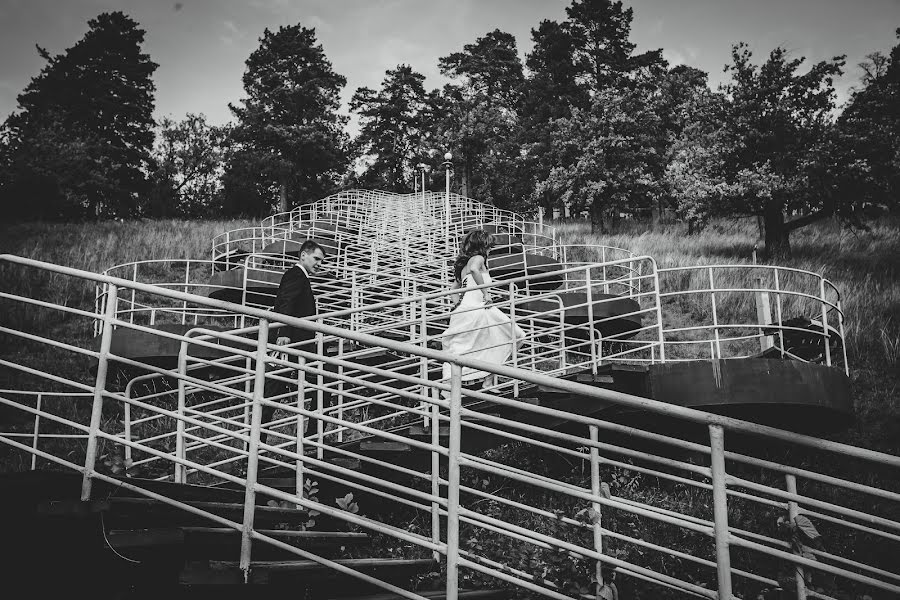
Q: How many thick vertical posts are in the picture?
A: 4